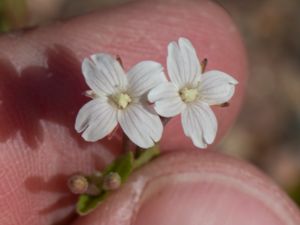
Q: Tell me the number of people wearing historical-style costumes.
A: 0